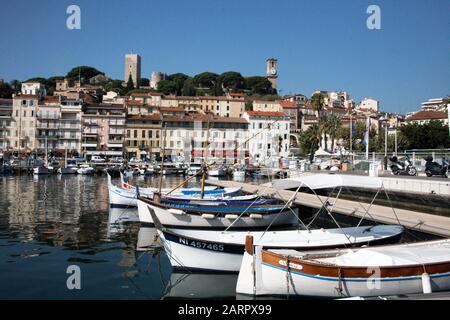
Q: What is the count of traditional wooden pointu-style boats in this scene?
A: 5